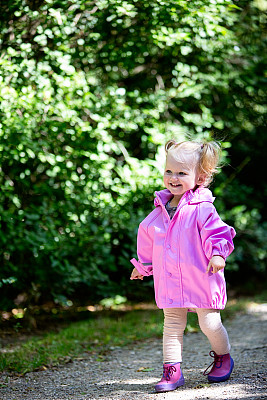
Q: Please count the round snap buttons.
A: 4